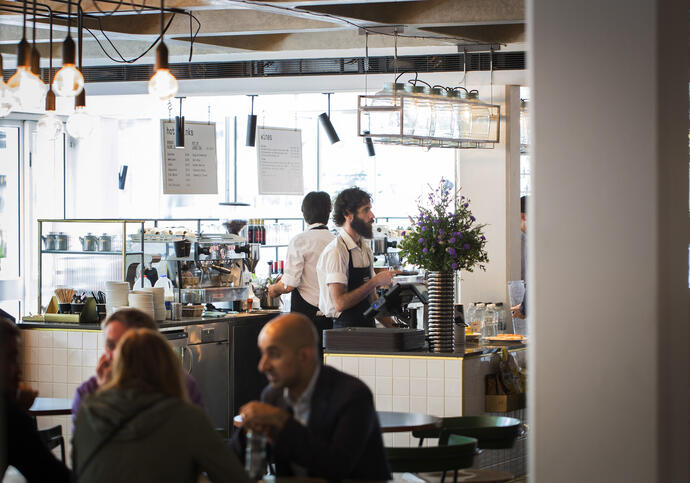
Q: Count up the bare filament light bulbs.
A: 7